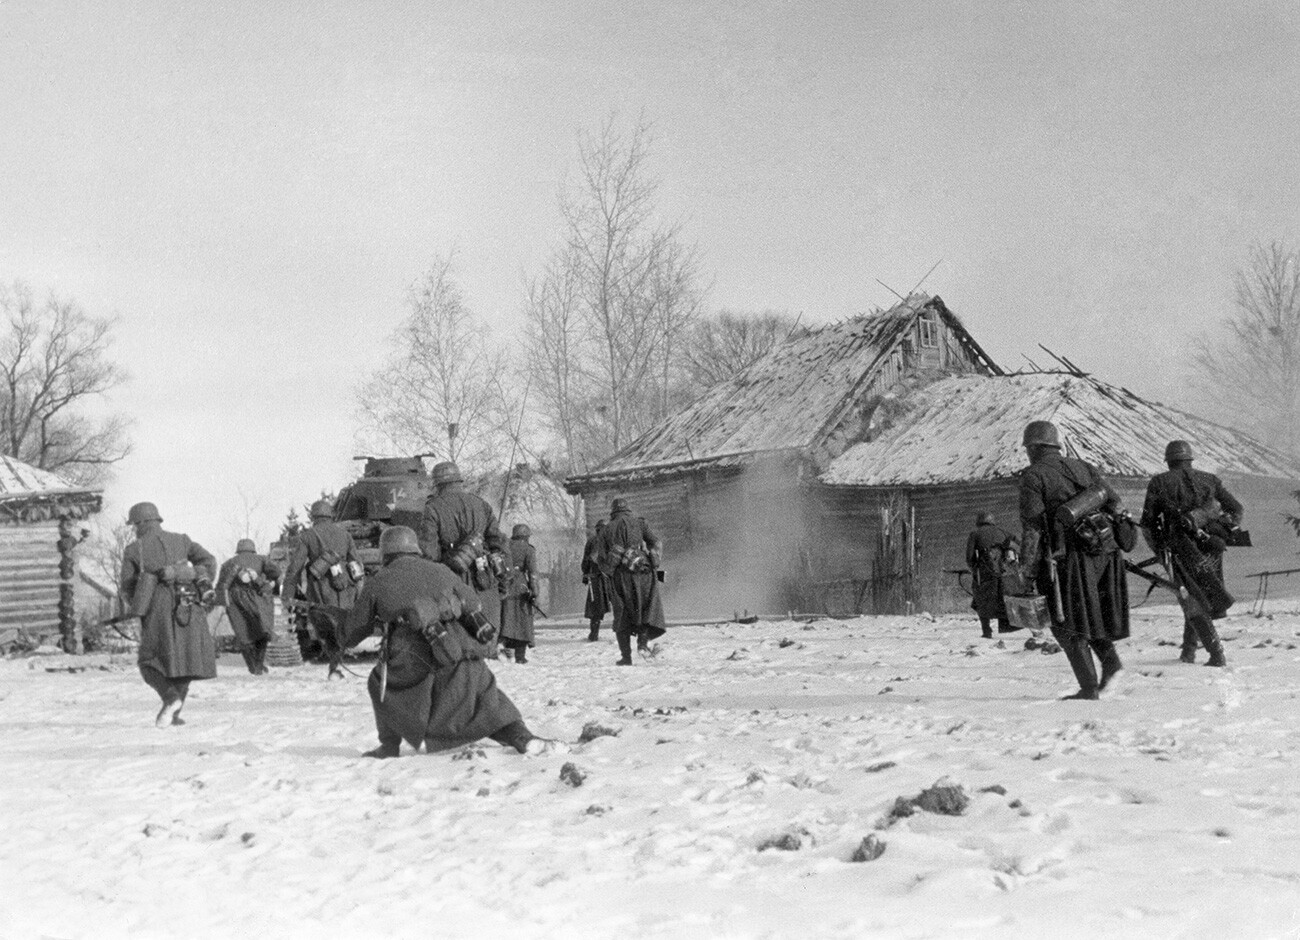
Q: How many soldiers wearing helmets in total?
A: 11